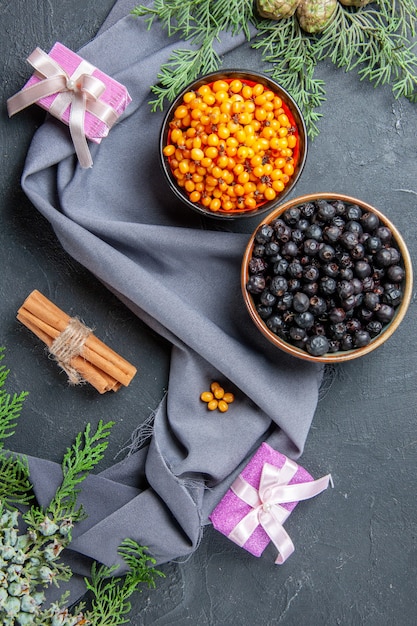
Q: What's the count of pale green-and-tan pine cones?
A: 3